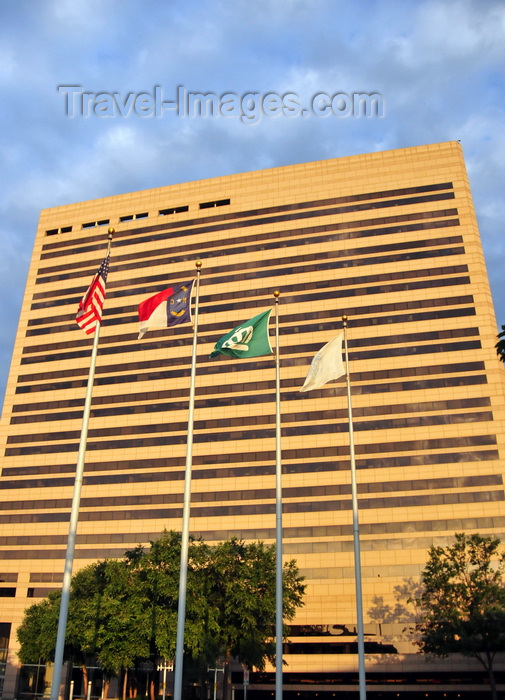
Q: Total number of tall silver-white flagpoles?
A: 4